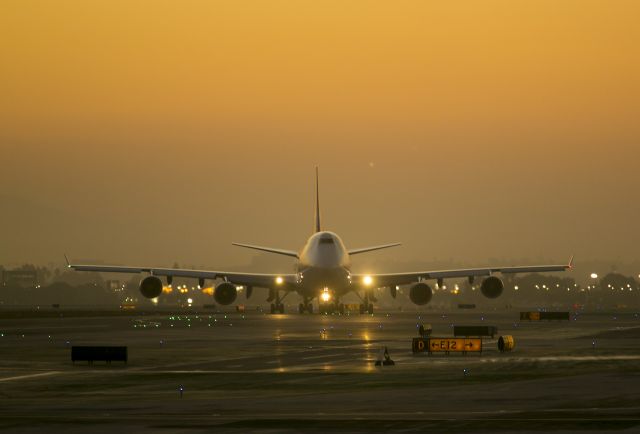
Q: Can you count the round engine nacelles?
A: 4